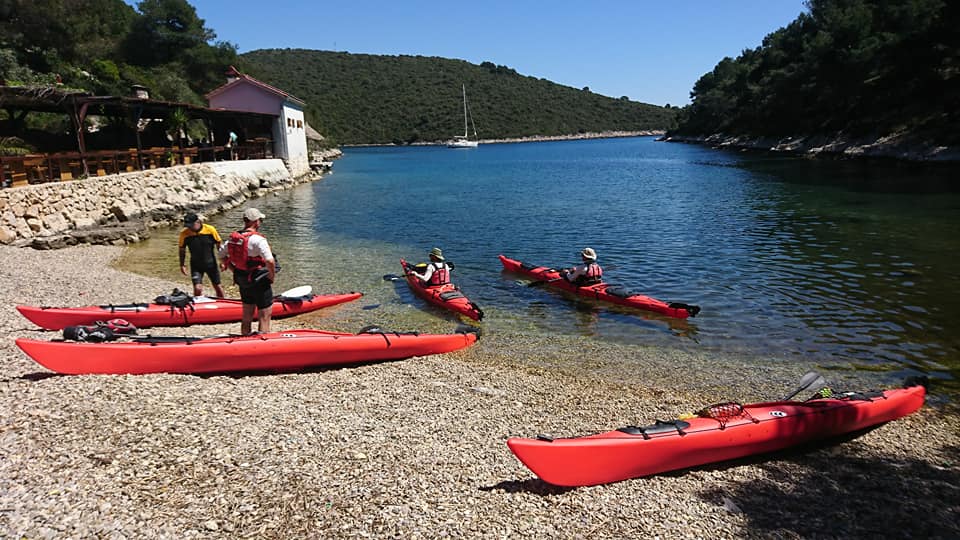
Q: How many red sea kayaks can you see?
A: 5